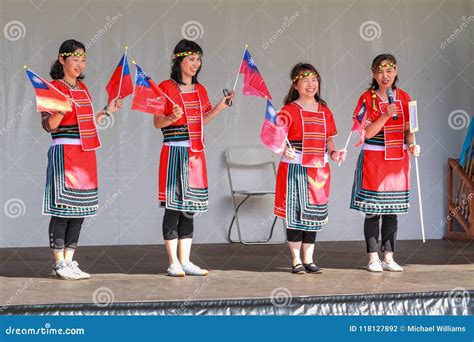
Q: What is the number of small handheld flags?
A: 6